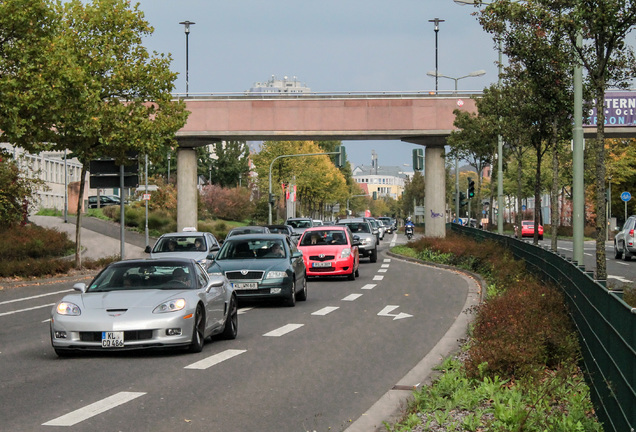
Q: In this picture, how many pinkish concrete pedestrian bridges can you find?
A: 1